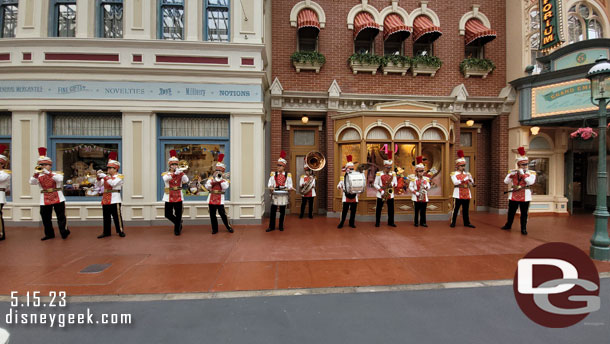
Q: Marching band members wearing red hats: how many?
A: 12